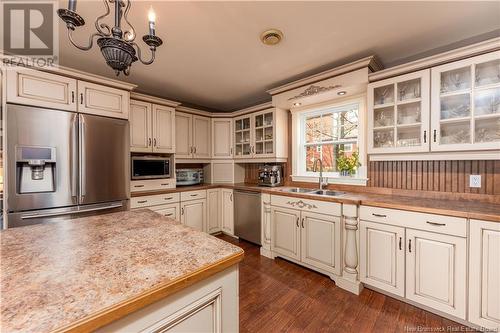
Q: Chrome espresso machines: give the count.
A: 1